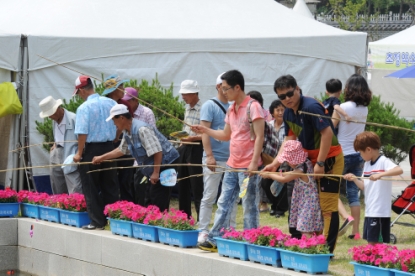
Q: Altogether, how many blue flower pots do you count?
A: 12